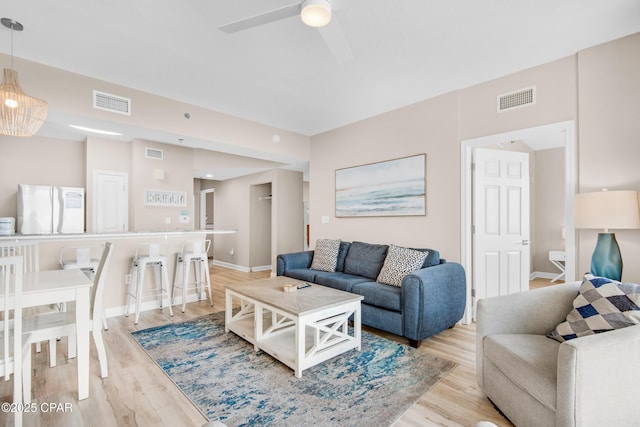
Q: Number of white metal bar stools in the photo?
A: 3